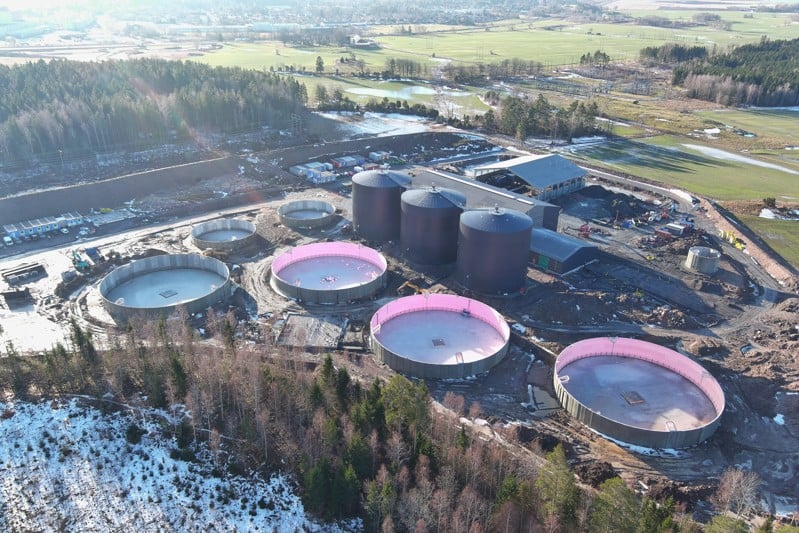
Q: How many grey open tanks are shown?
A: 4